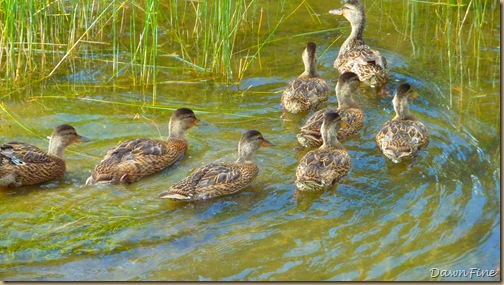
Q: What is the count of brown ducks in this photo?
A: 8